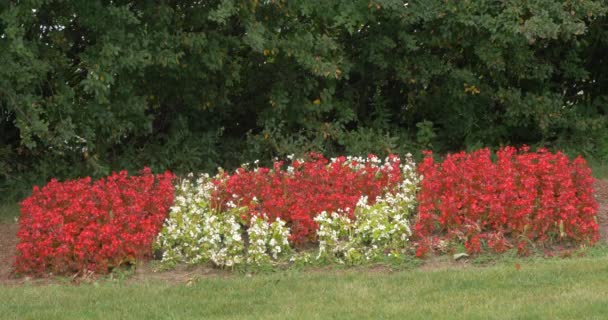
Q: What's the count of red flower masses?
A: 3